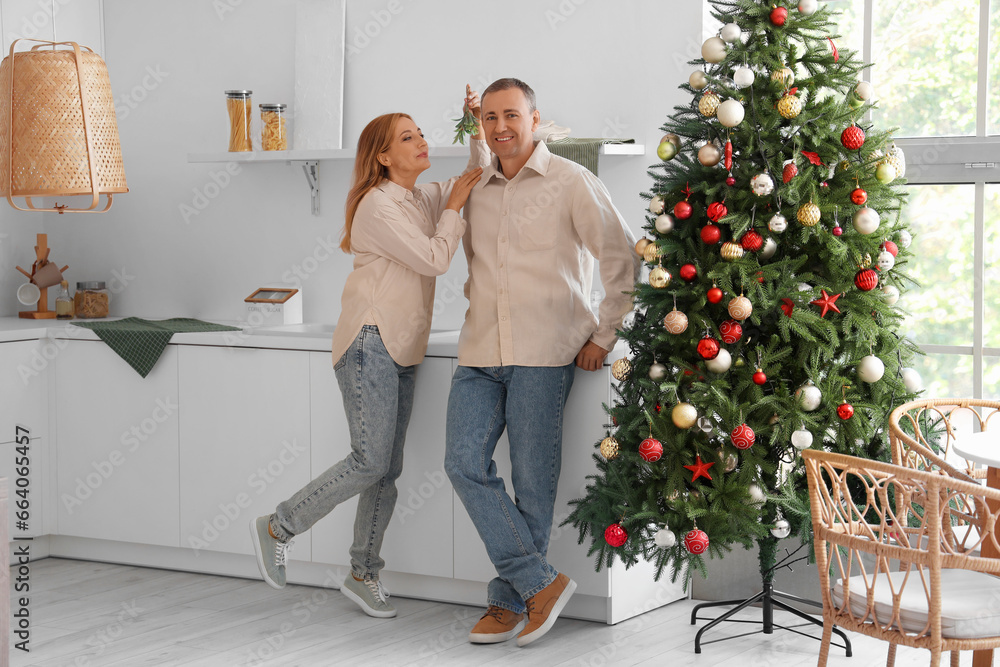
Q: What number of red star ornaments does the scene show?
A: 2